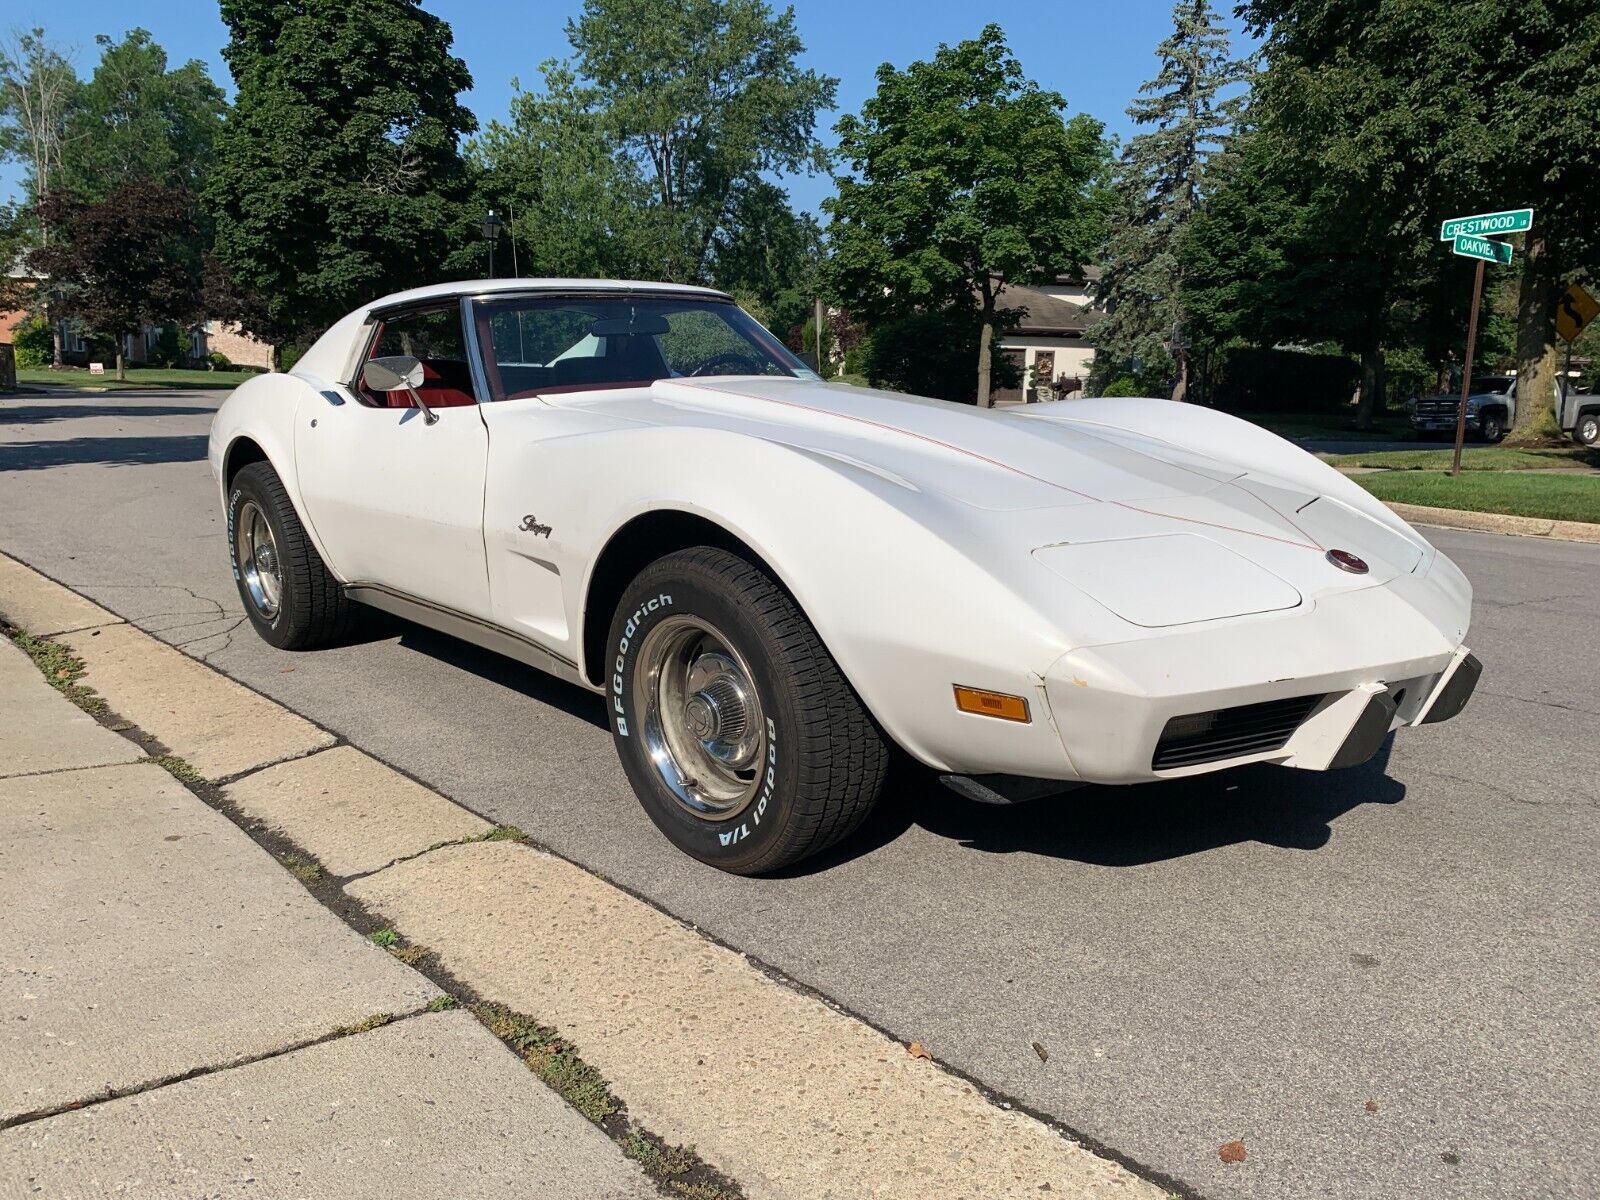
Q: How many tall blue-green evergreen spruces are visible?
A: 1